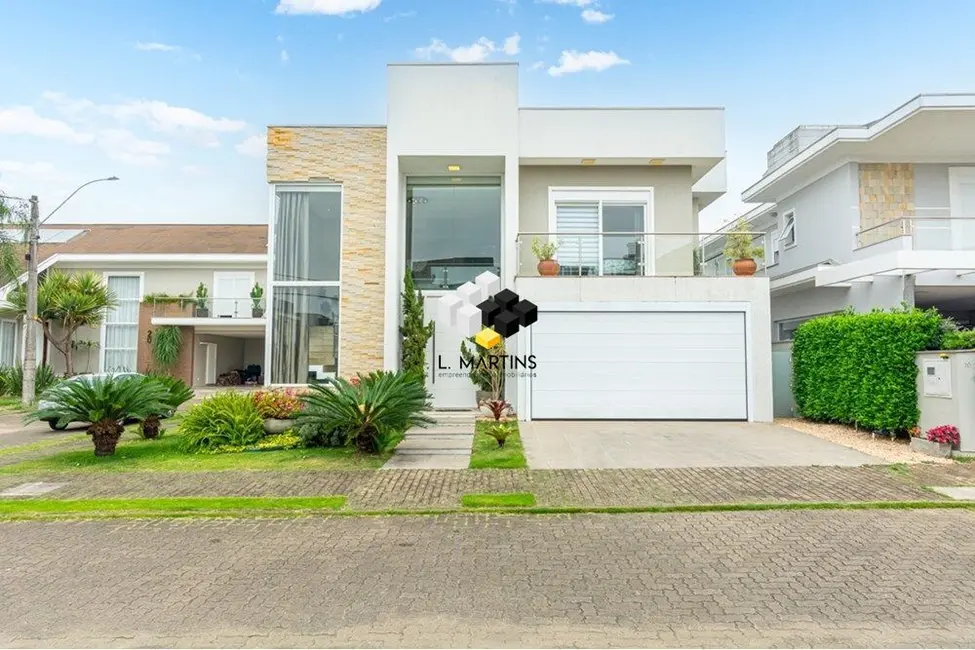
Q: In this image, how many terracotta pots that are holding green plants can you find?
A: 2